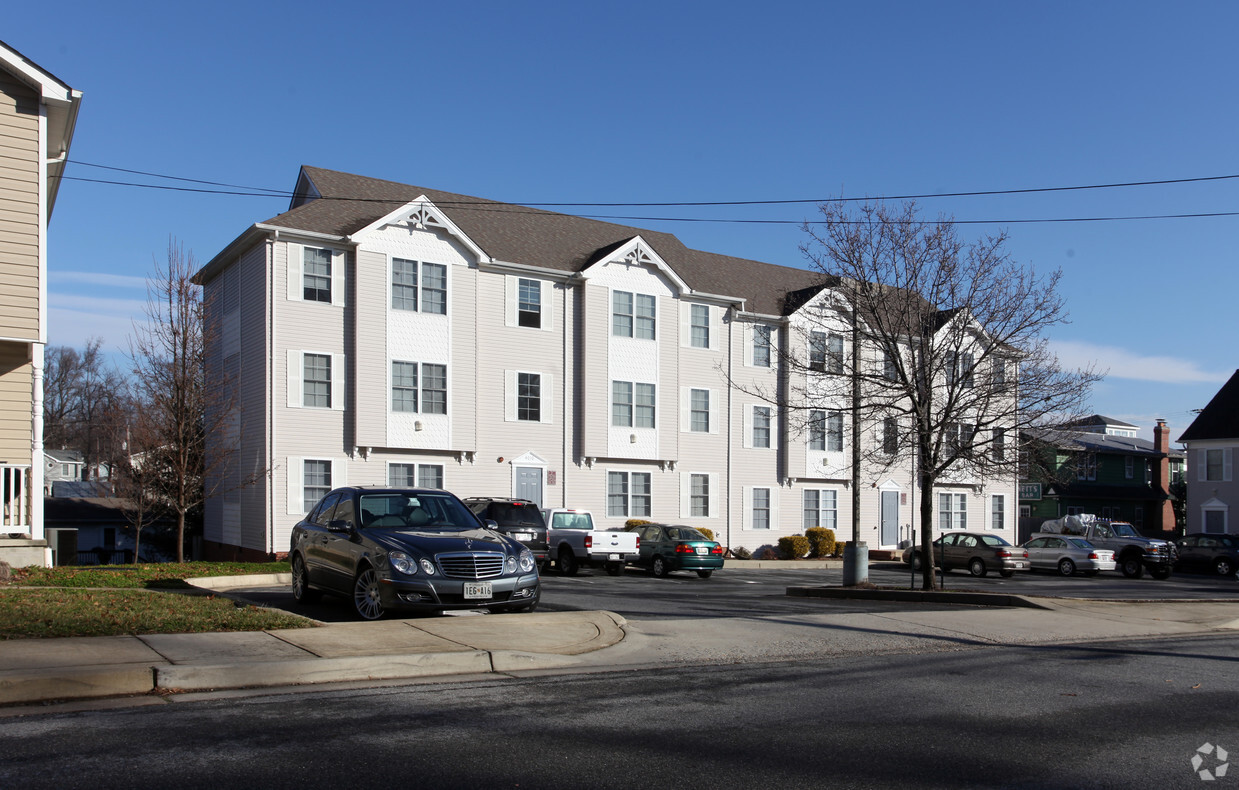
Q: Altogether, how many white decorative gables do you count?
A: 4